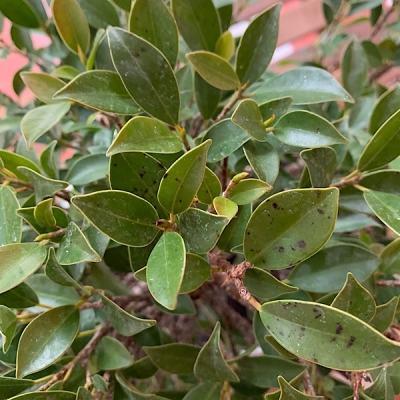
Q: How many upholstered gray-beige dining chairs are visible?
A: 0